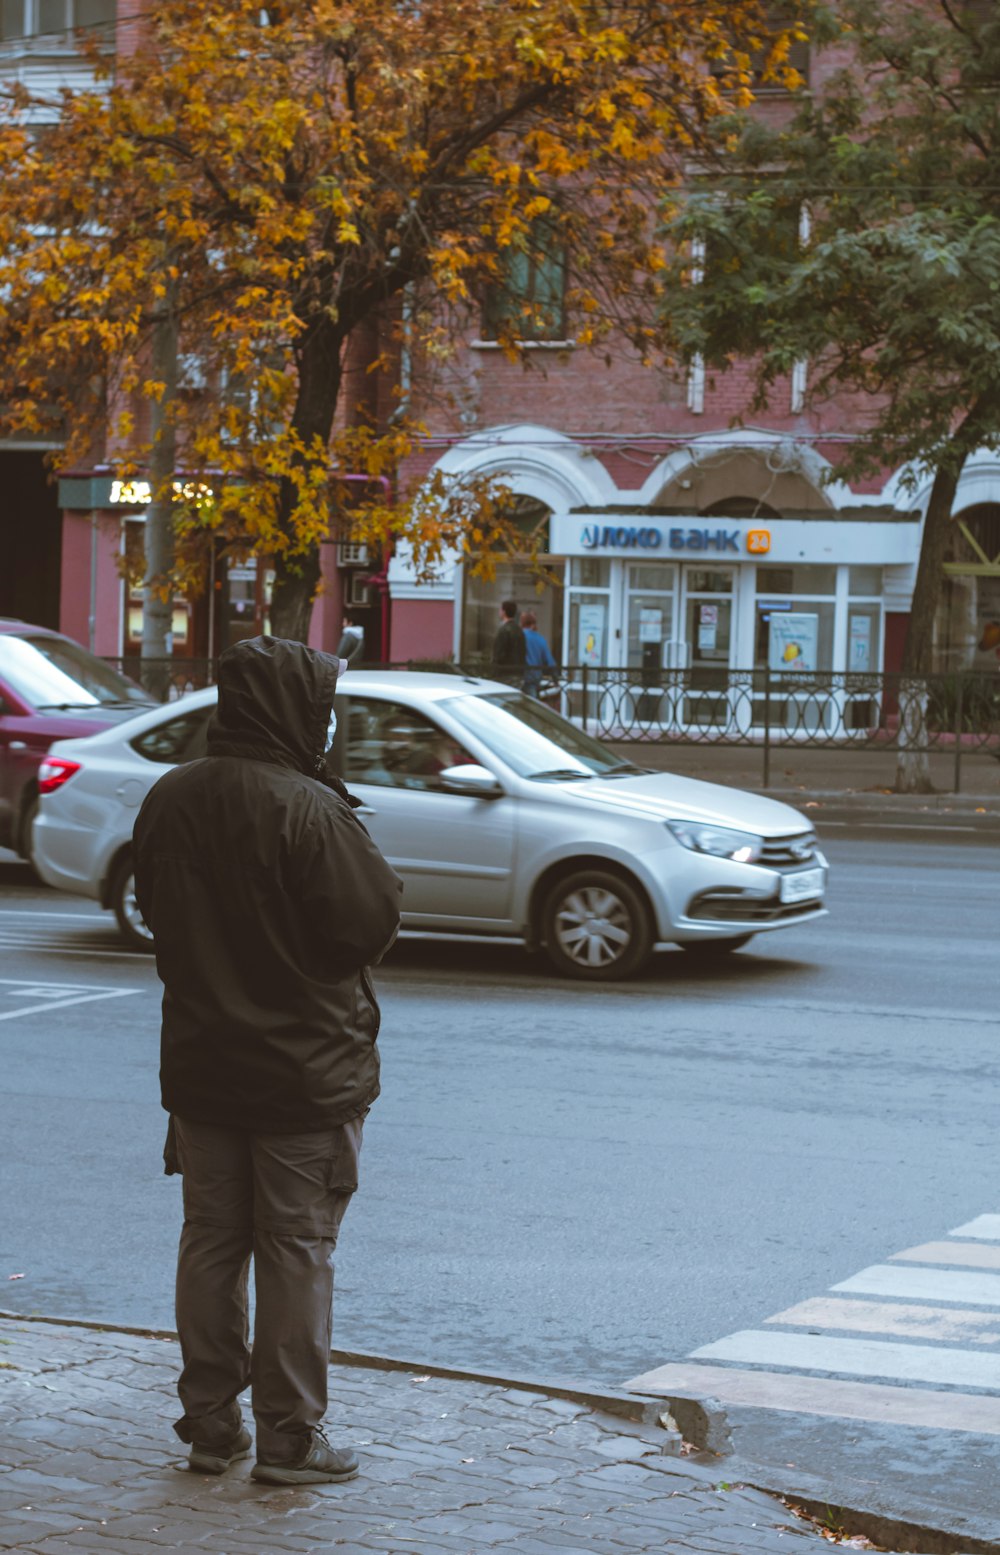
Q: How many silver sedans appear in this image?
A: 1